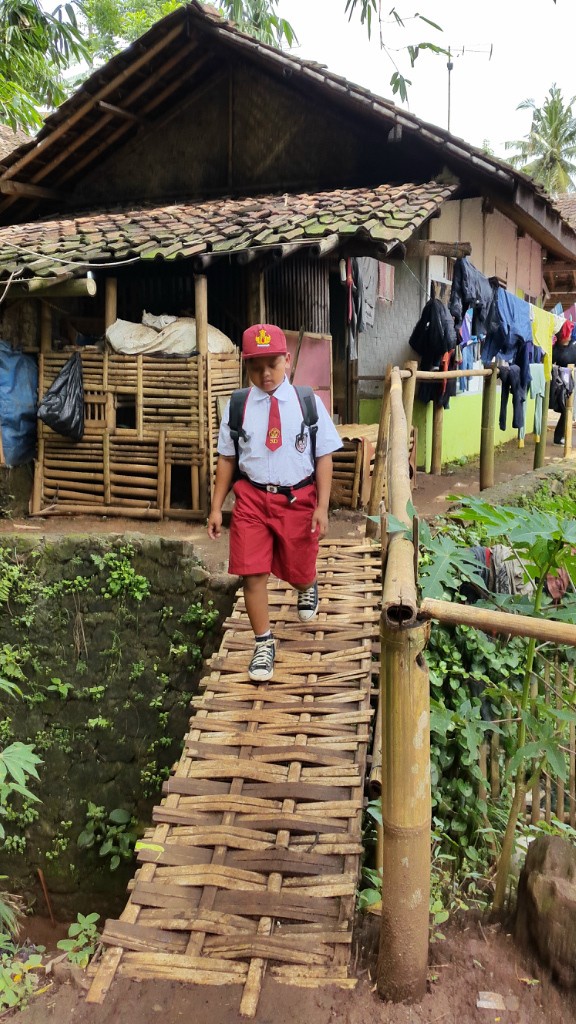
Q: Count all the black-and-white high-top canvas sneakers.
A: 2